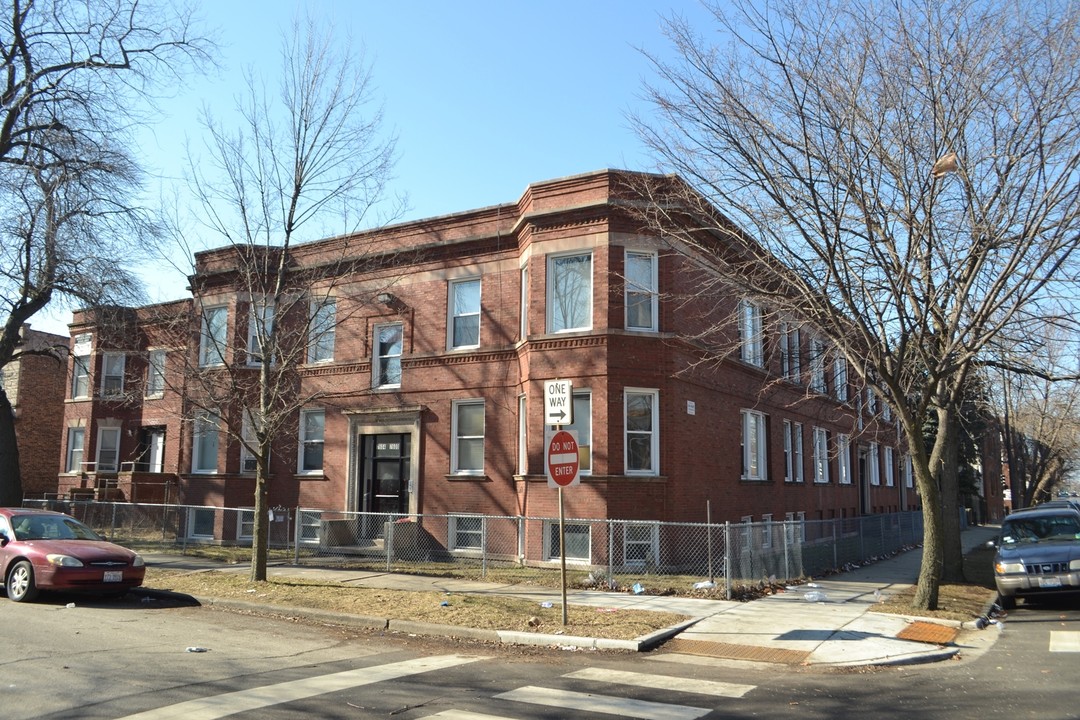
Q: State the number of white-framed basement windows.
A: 10